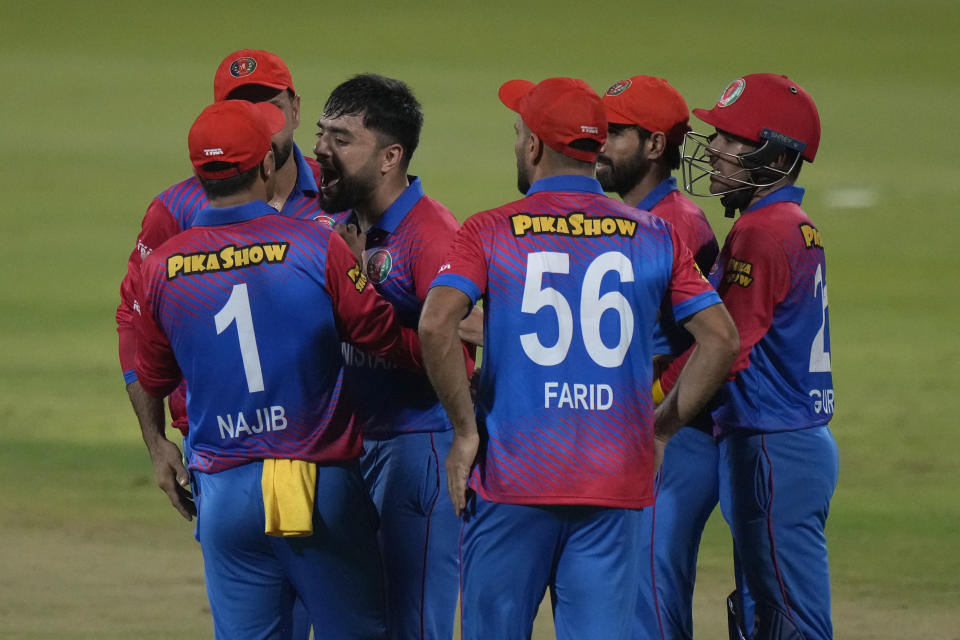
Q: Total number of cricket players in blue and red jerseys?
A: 6